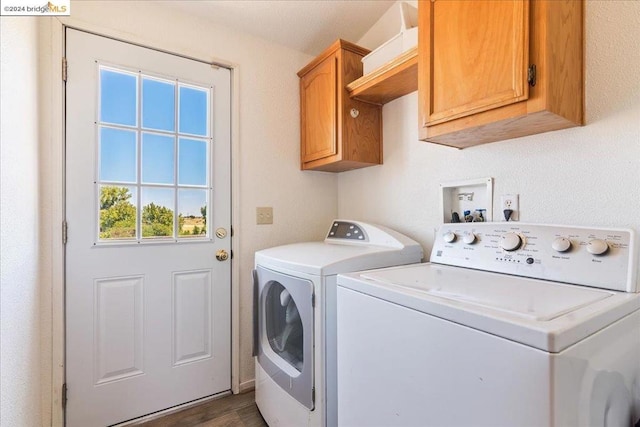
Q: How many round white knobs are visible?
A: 5